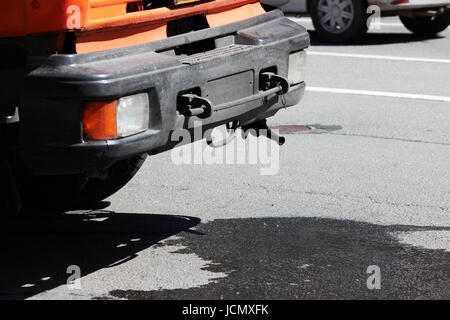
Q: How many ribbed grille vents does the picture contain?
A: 1